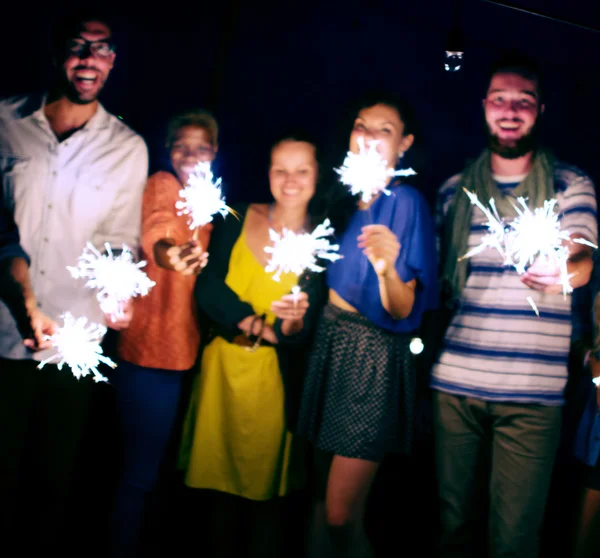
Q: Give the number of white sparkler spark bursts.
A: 6